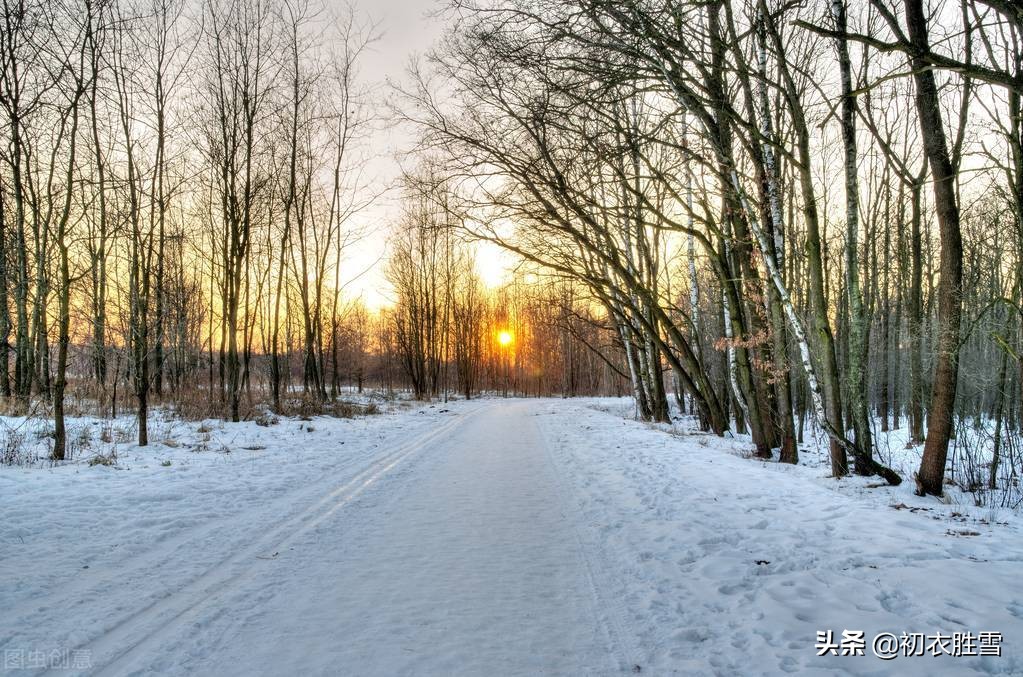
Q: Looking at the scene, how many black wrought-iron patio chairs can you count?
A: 0